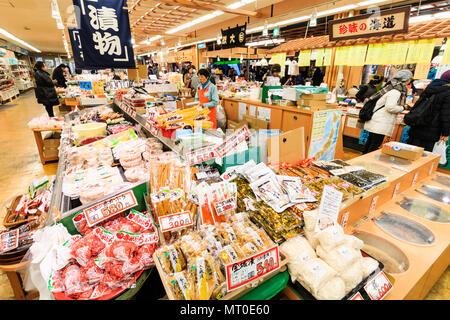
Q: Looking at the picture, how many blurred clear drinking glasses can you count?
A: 0